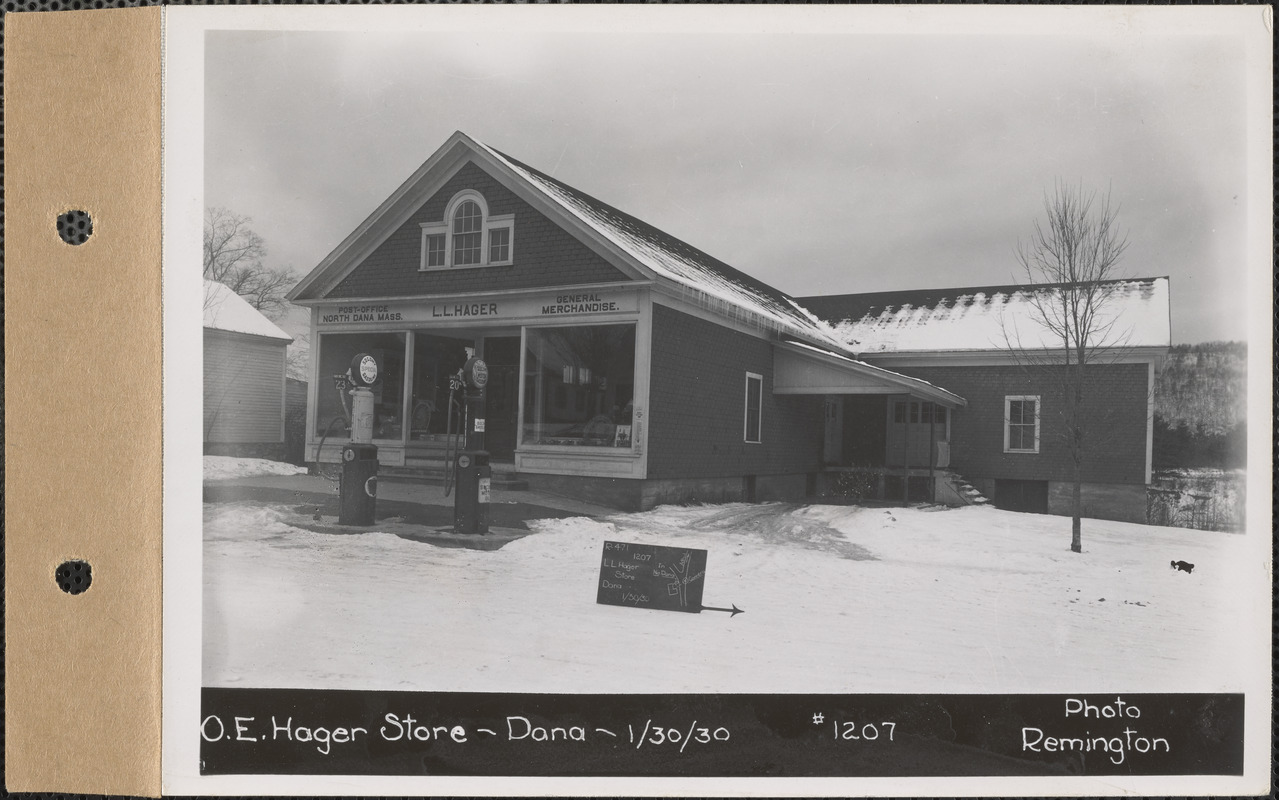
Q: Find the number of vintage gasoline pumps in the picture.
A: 2